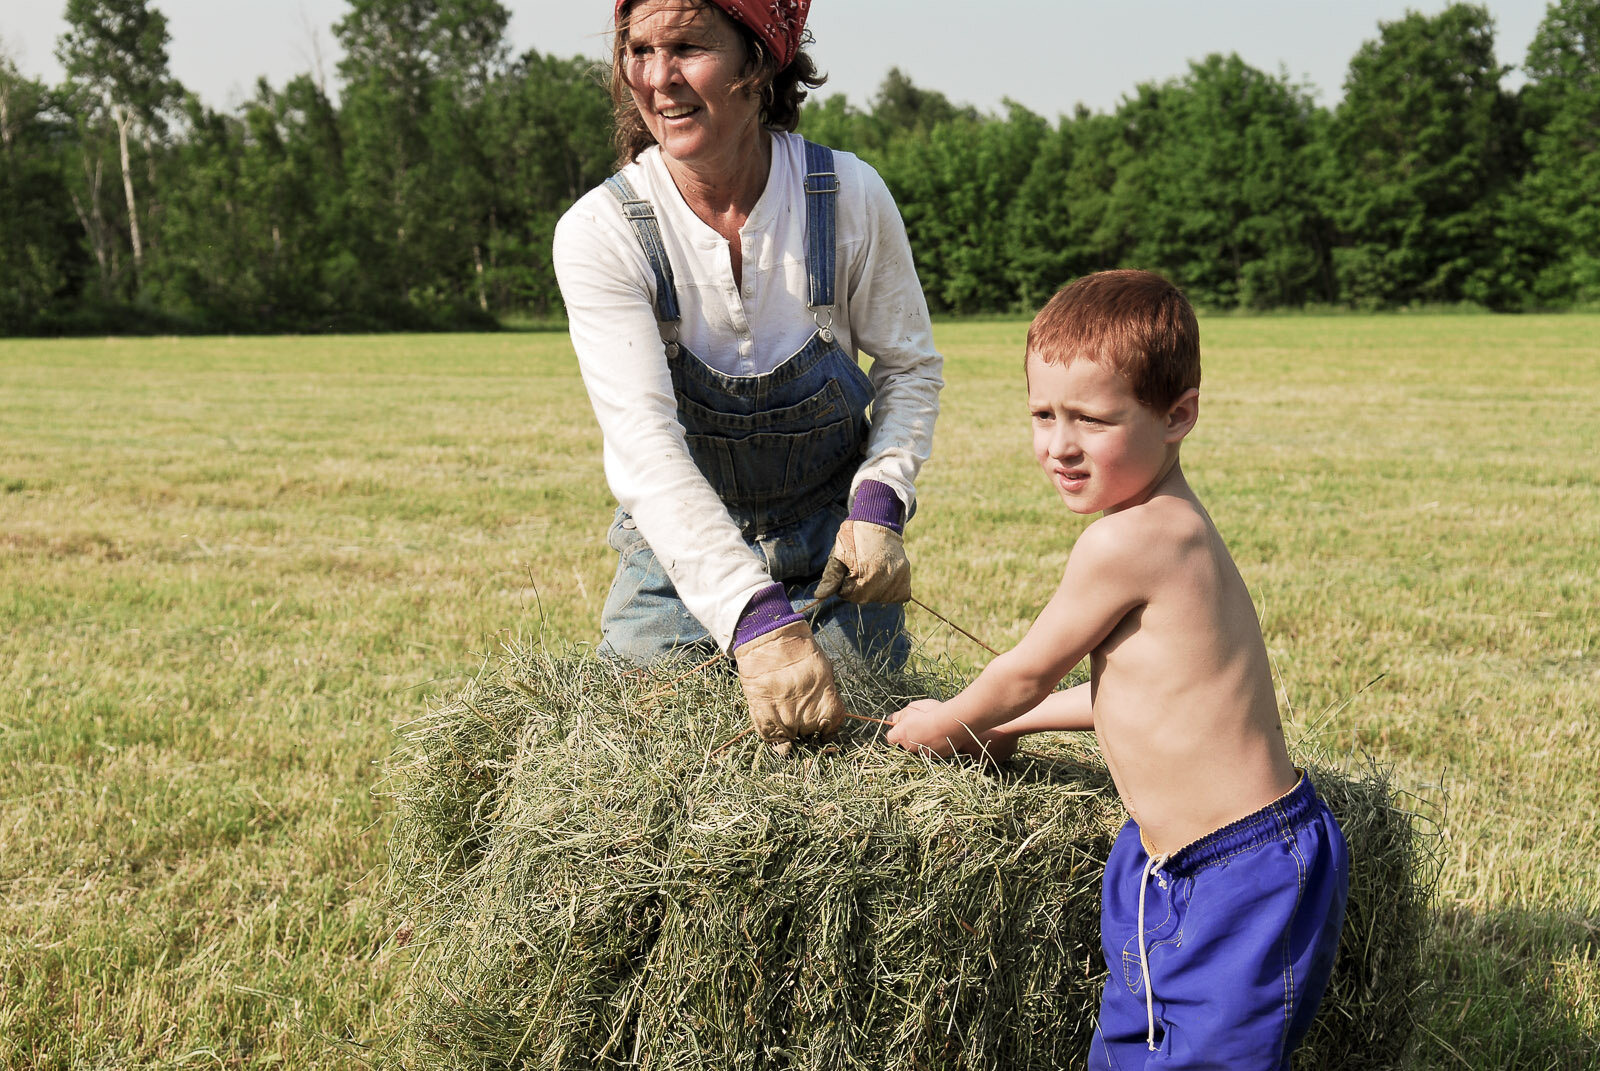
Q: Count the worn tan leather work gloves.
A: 2